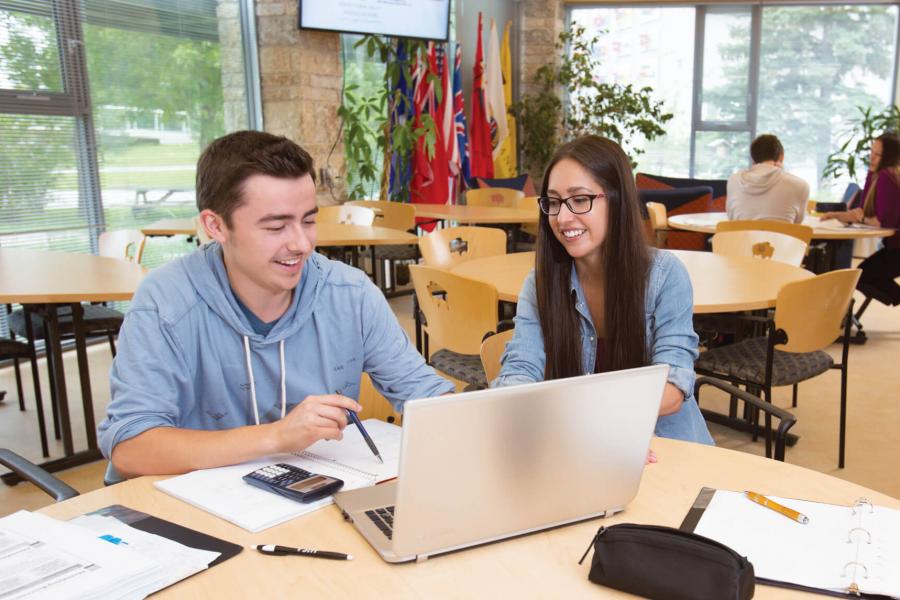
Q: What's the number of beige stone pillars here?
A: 2